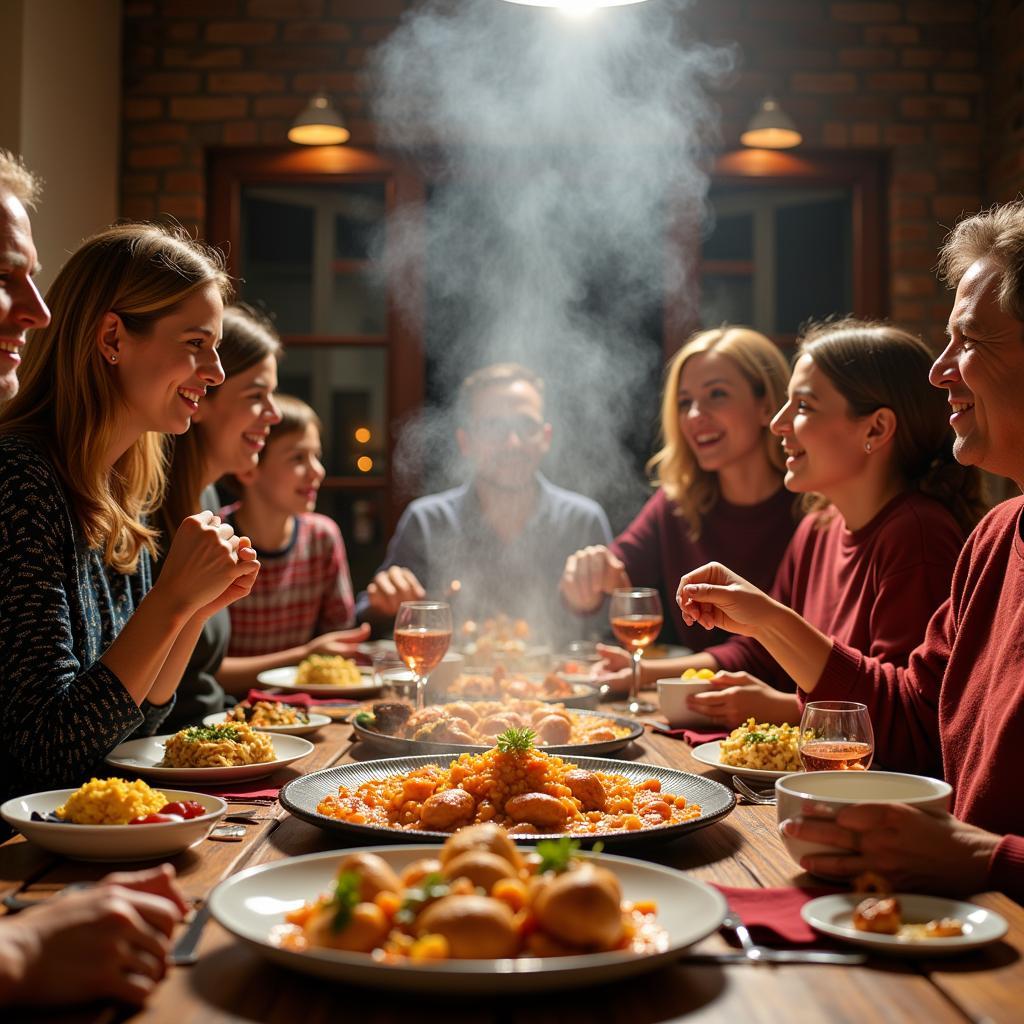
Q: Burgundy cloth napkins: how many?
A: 4